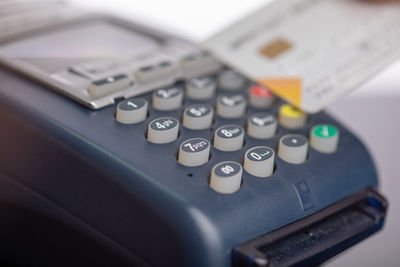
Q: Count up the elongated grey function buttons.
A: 3